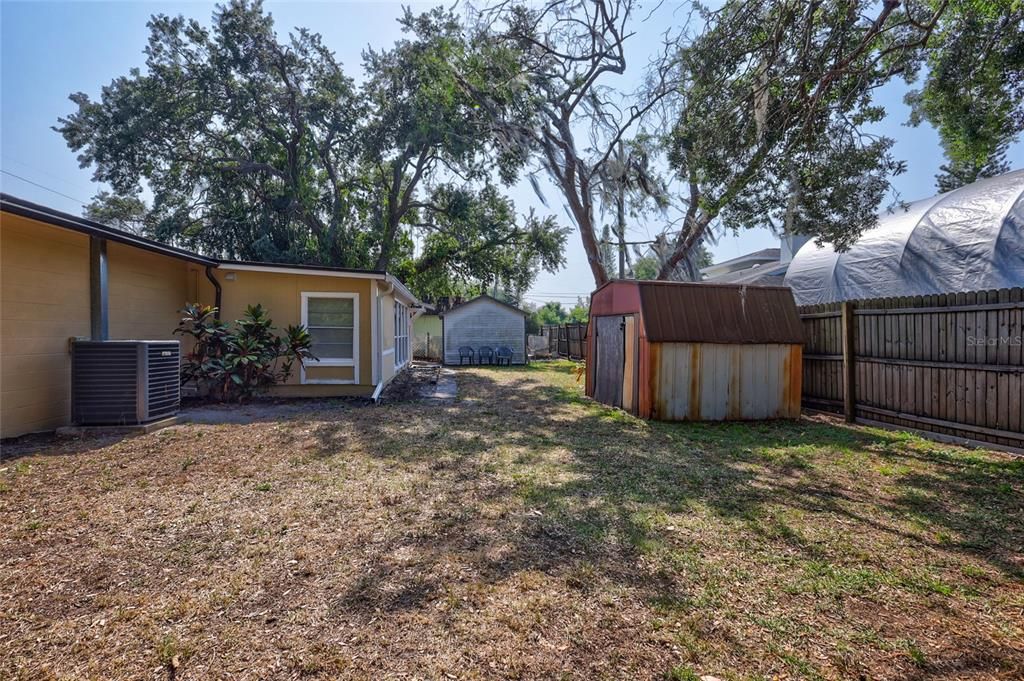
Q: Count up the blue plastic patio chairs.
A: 3